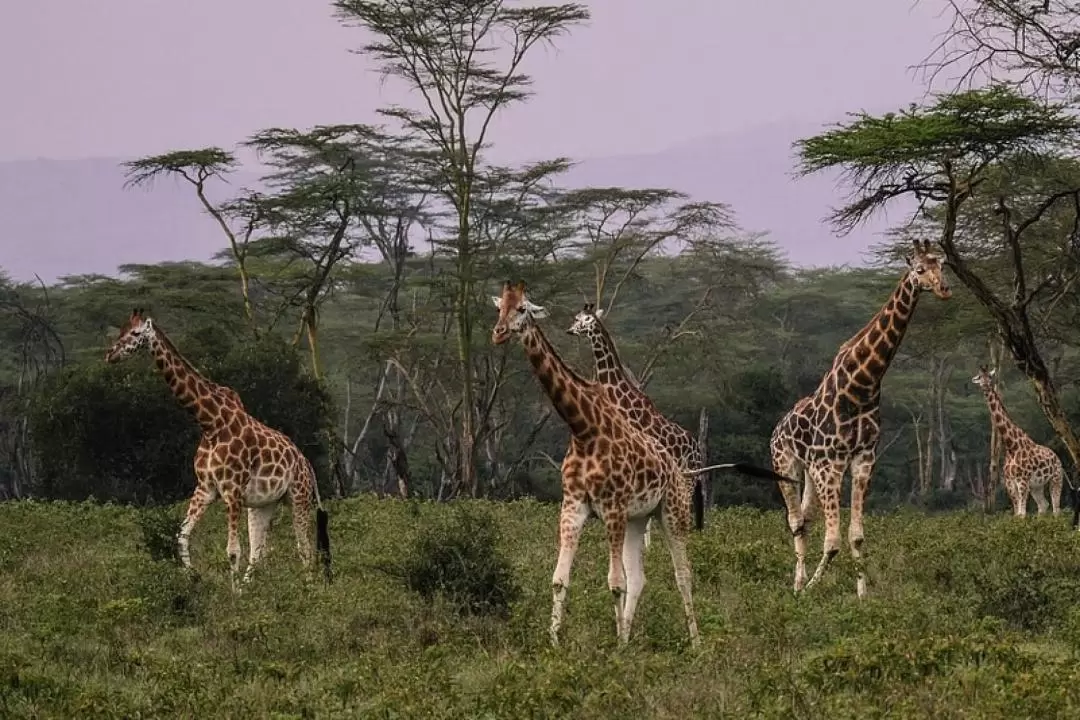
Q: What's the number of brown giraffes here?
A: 5